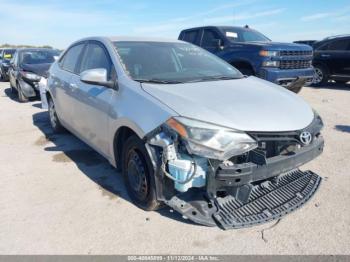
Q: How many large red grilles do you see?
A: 0